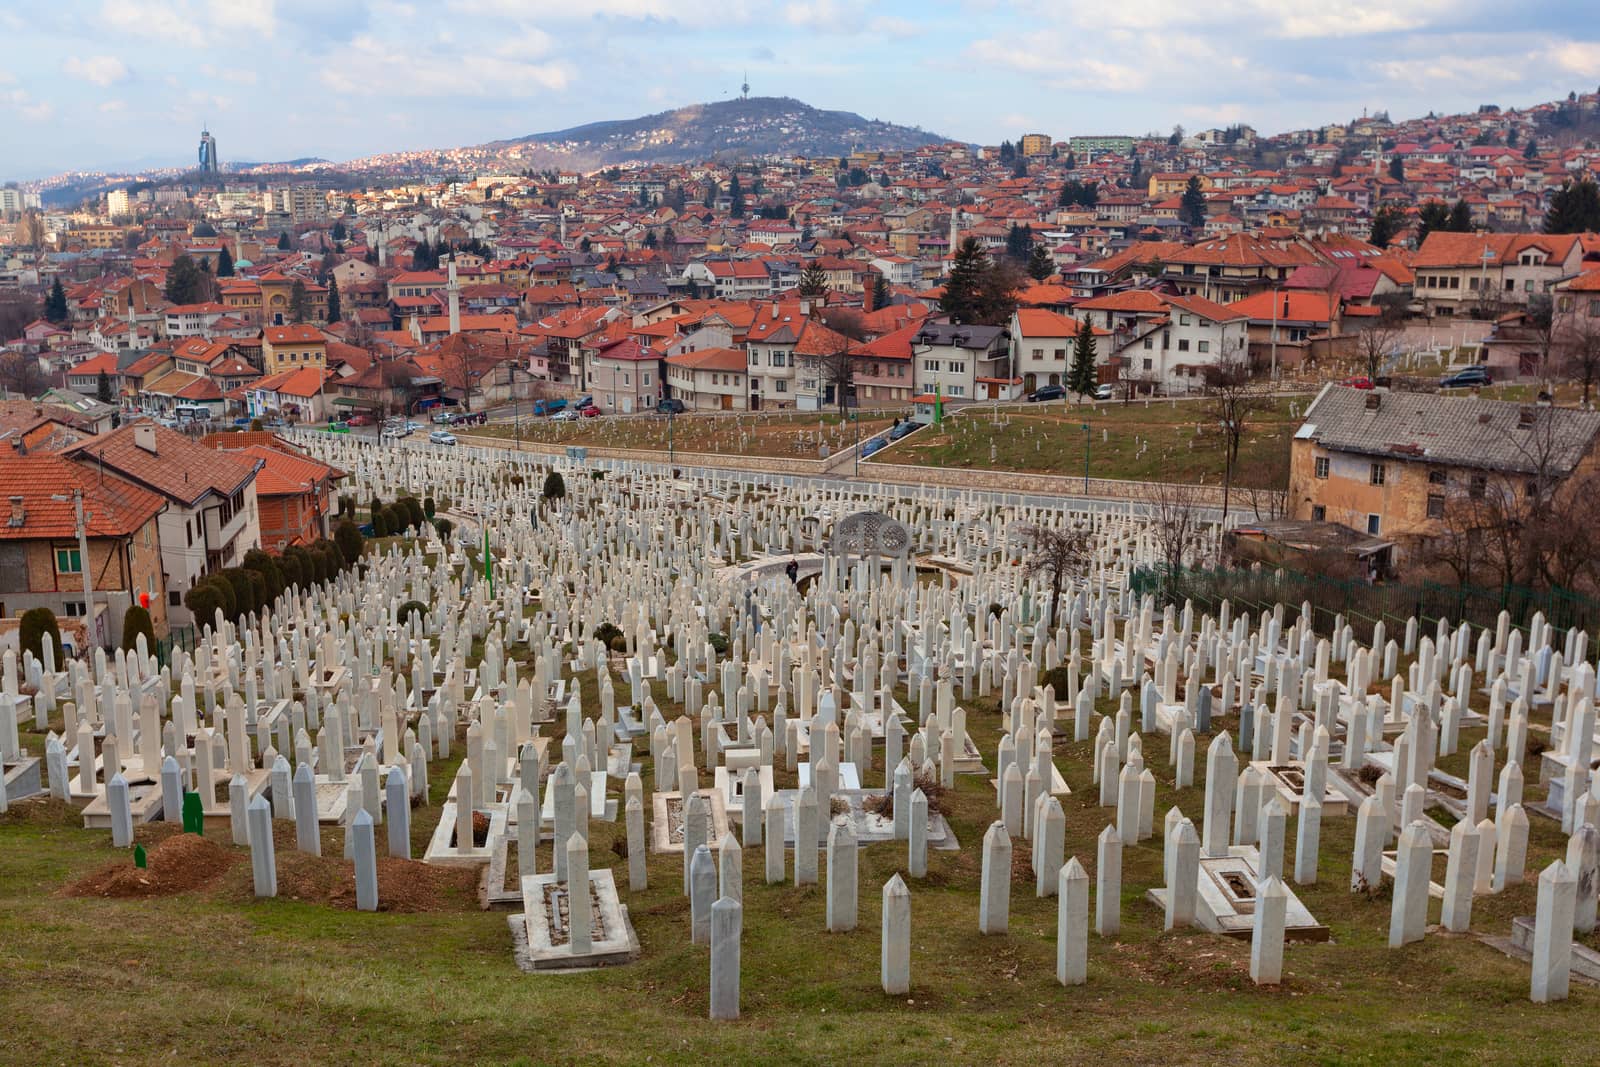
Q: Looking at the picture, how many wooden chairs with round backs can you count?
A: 0